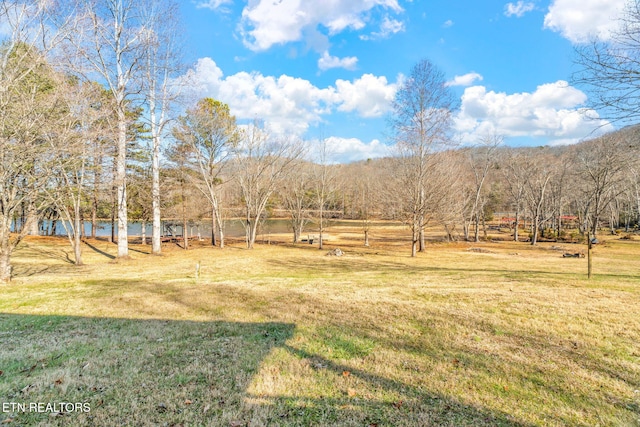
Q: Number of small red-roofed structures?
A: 2